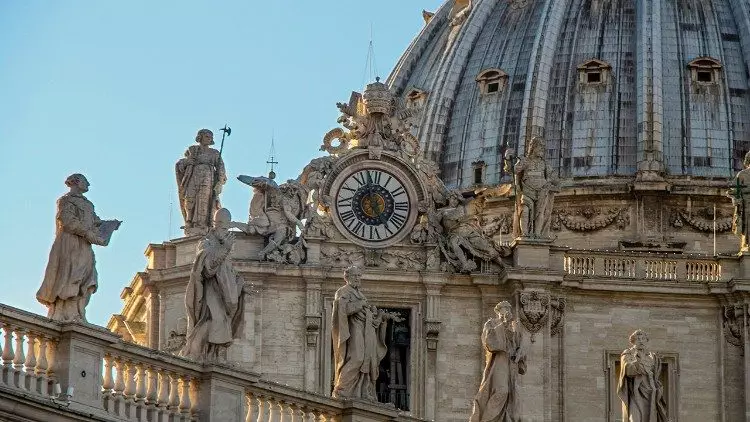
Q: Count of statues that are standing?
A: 8